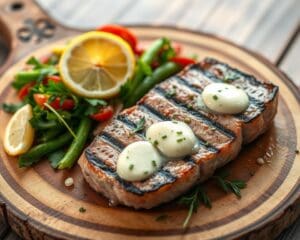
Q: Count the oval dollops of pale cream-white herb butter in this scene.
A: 3